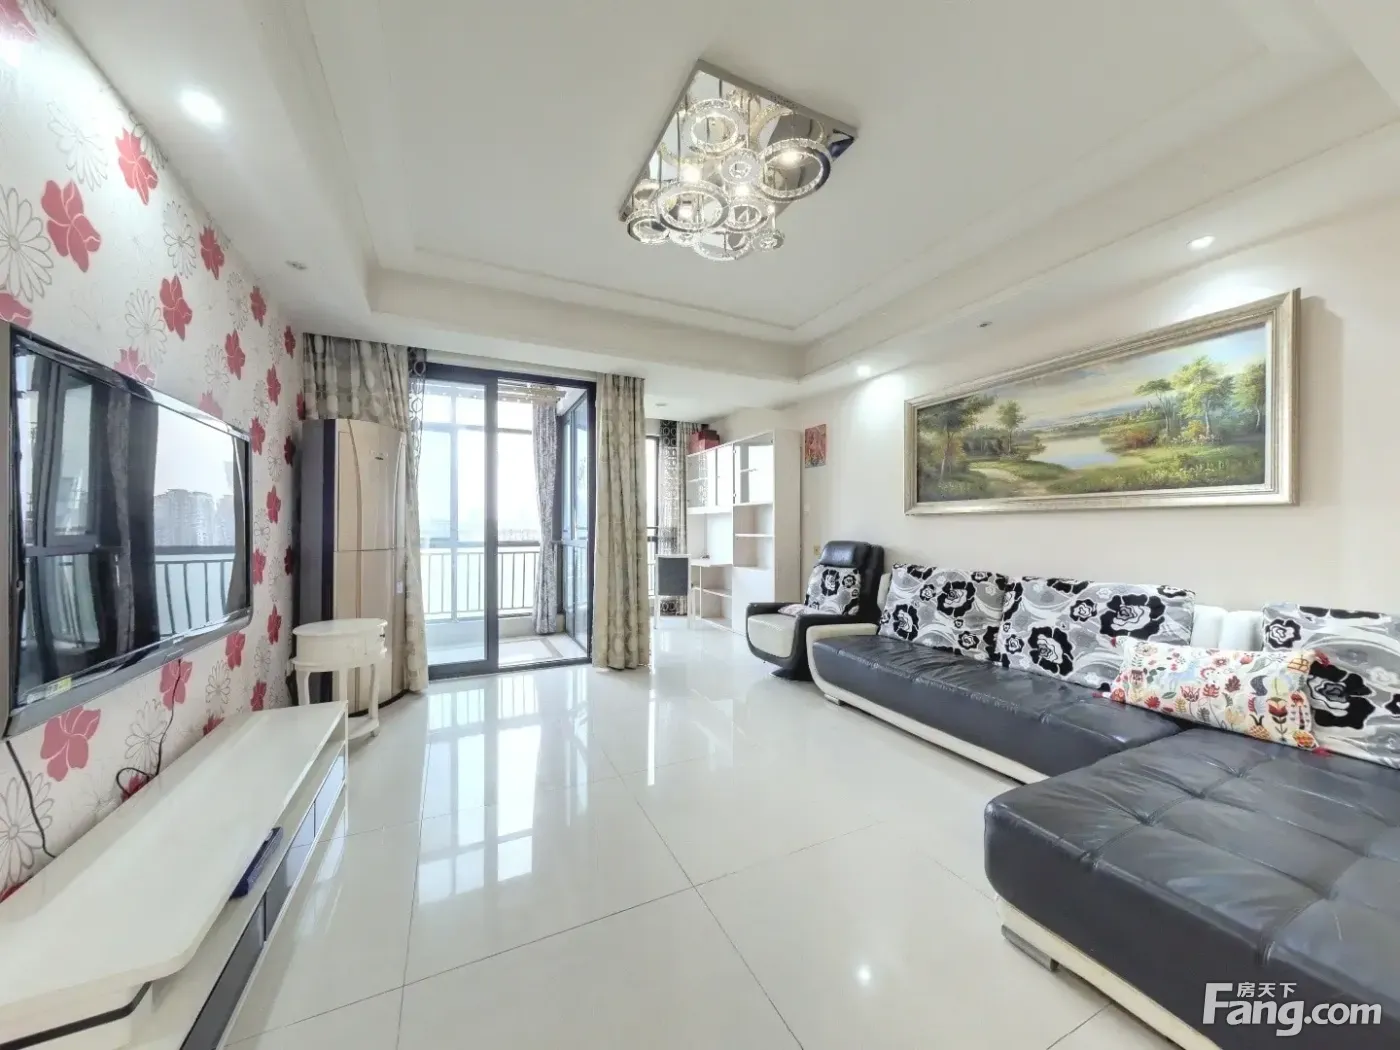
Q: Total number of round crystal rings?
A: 9